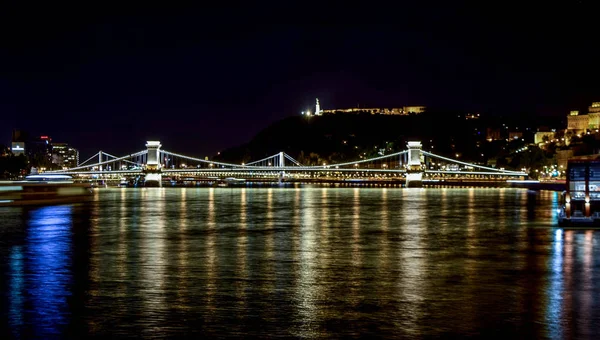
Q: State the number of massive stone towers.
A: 2